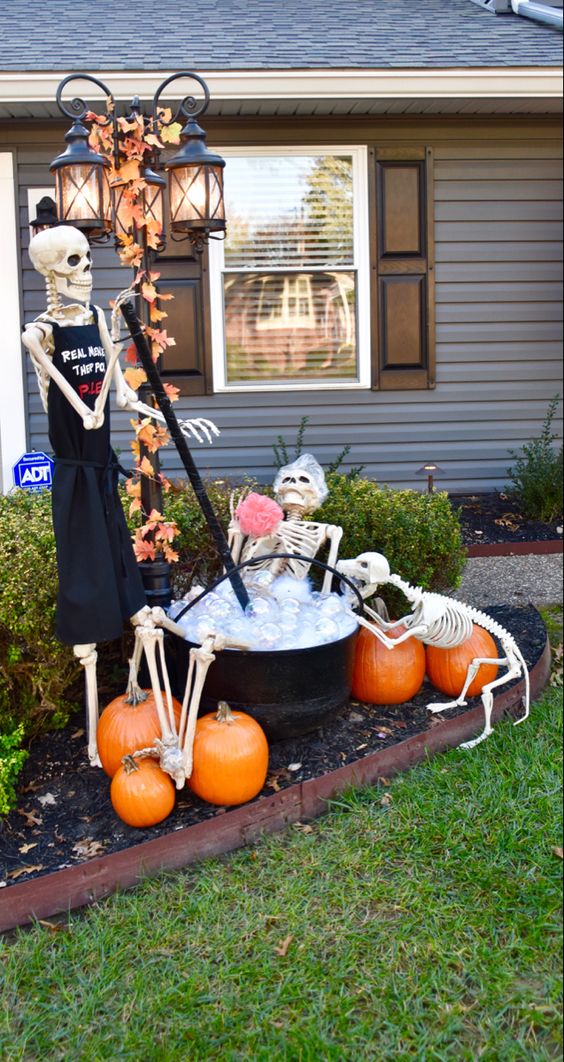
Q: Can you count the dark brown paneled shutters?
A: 2